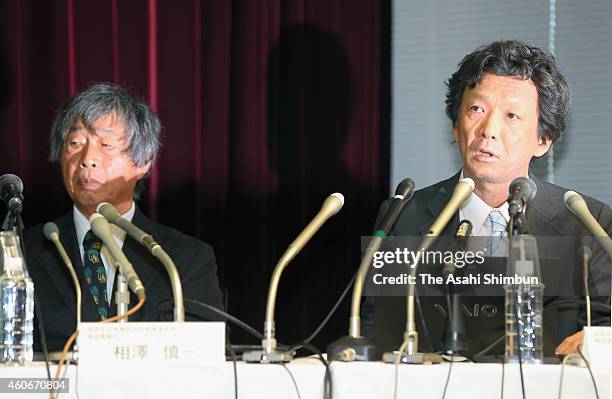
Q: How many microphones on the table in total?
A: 11